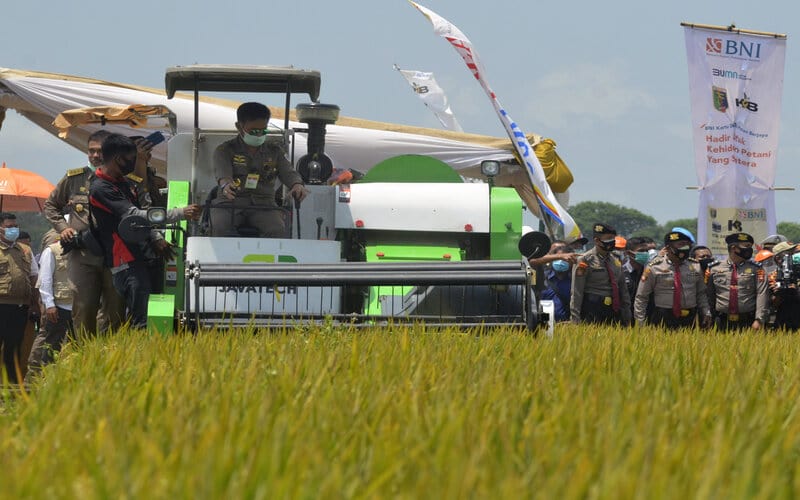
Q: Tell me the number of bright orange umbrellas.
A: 1